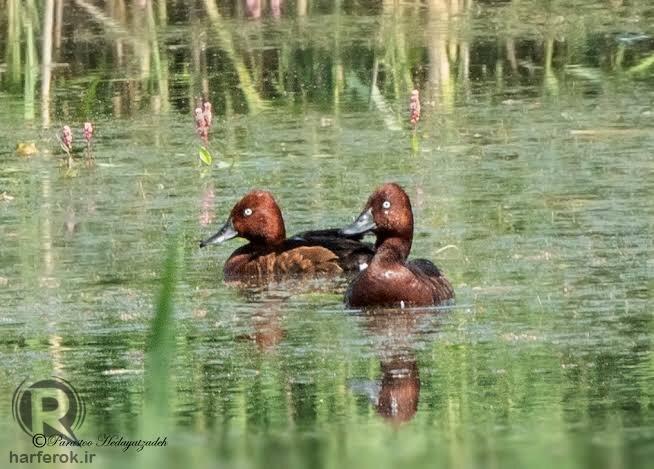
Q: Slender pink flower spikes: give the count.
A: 5